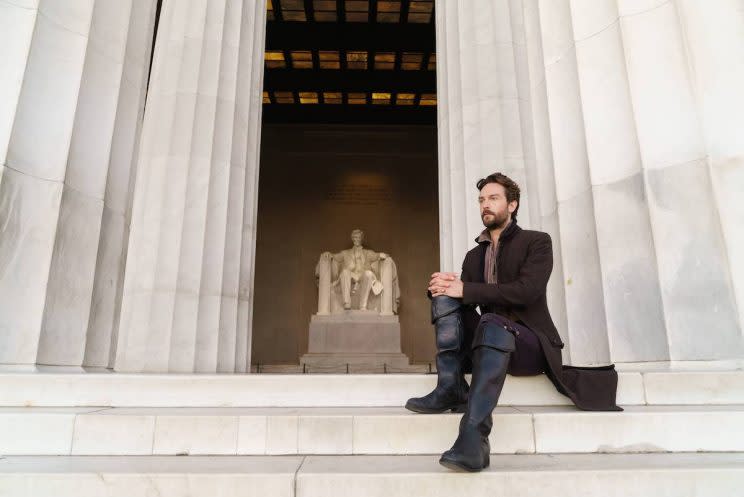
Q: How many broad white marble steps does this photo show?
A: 3